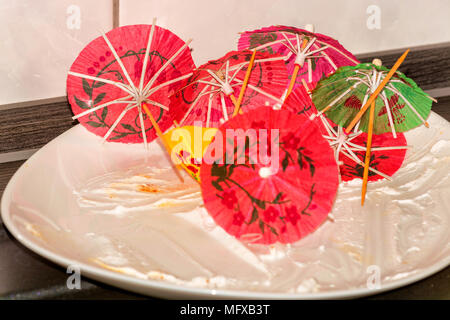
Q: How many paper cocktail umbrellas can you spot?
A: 7